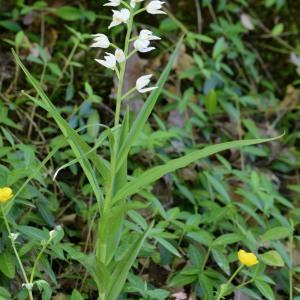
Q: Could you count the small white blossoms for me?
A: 10